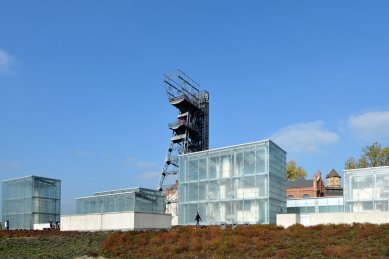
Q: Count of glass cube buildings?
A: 4